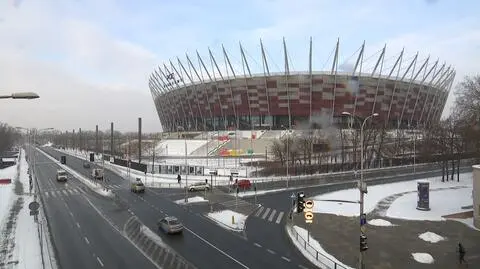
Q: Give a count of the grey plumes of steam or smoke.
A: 1